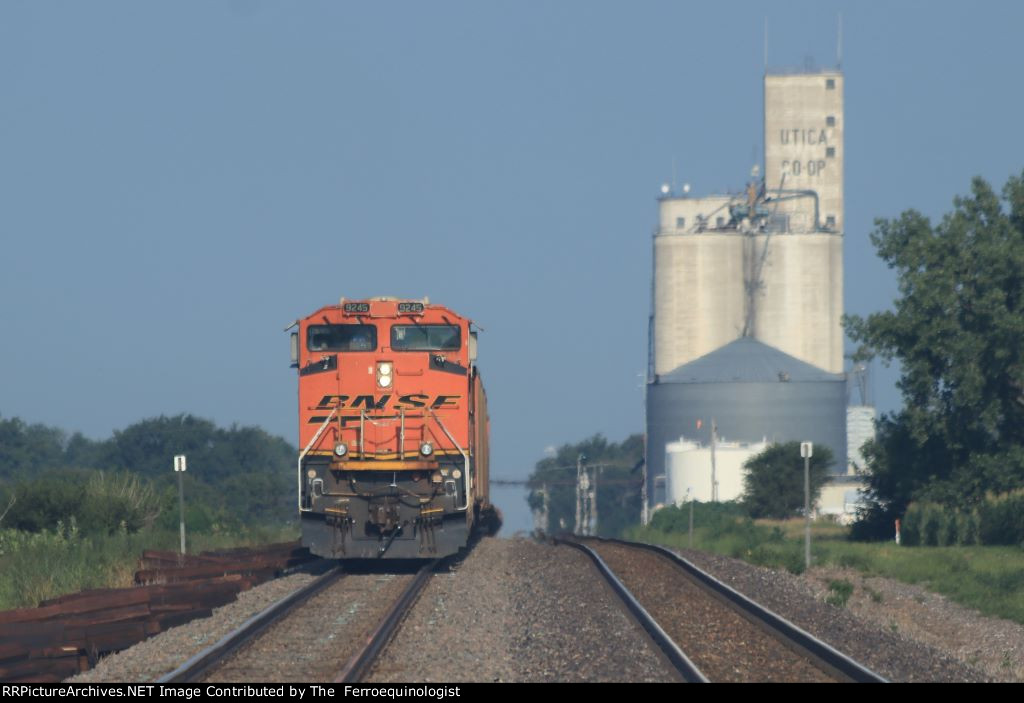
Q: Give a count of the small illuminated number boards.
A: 2